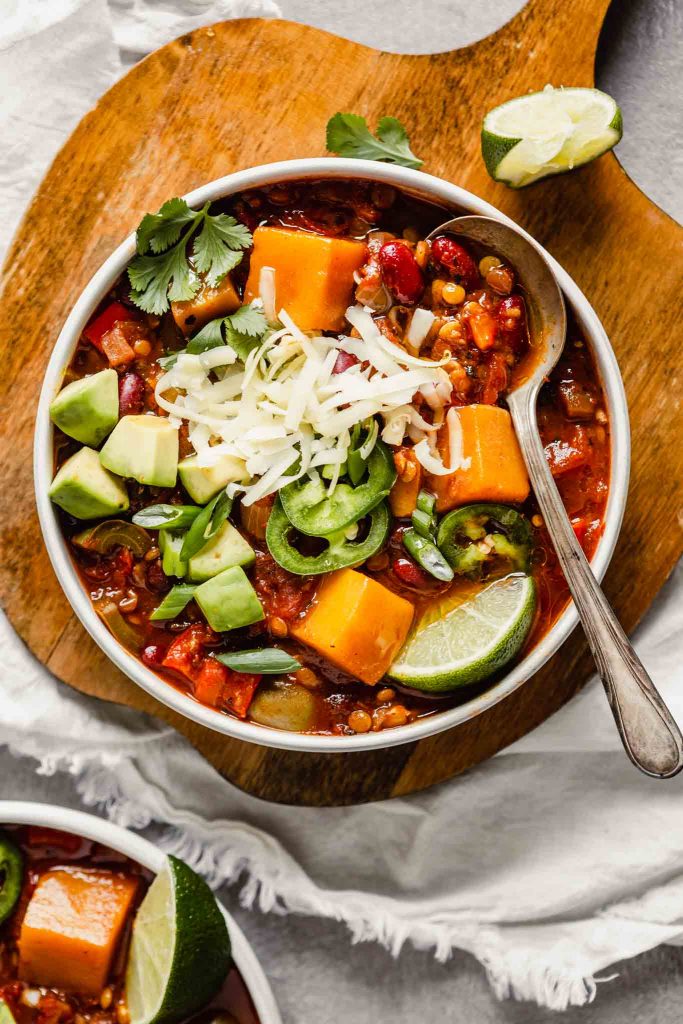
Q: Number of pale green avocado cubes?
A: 6